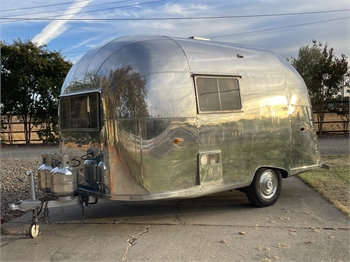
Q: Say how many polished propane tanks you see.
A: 2